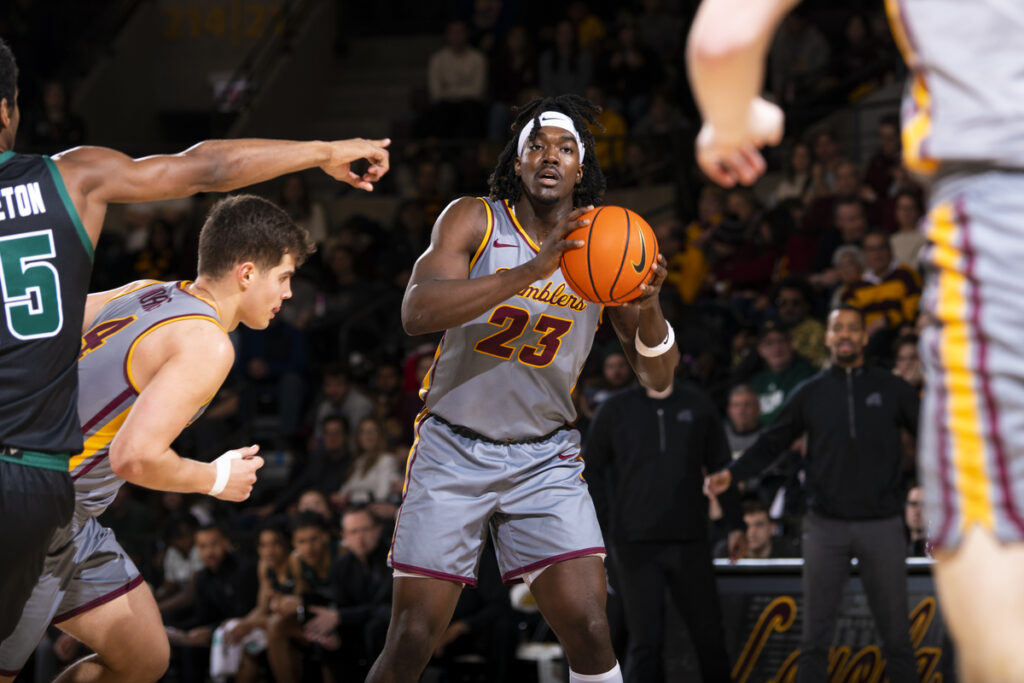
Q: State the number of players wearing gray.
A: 3